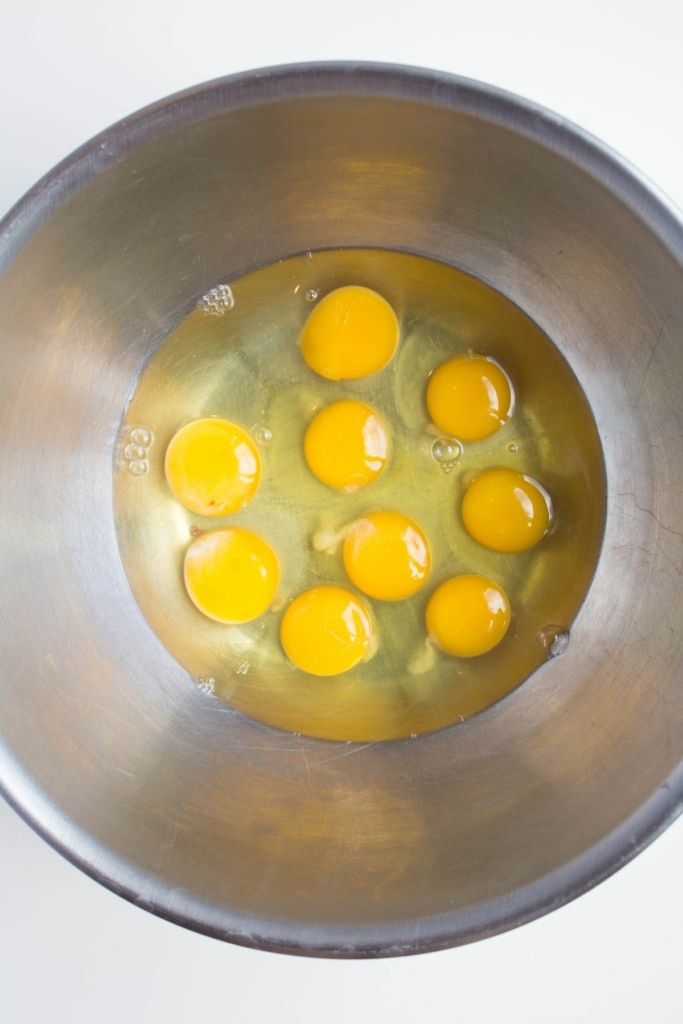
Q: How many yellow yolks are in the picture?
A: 9